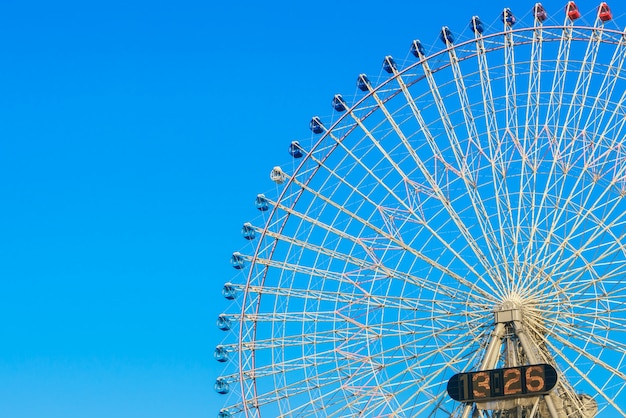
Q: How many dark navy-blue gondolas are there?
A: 9